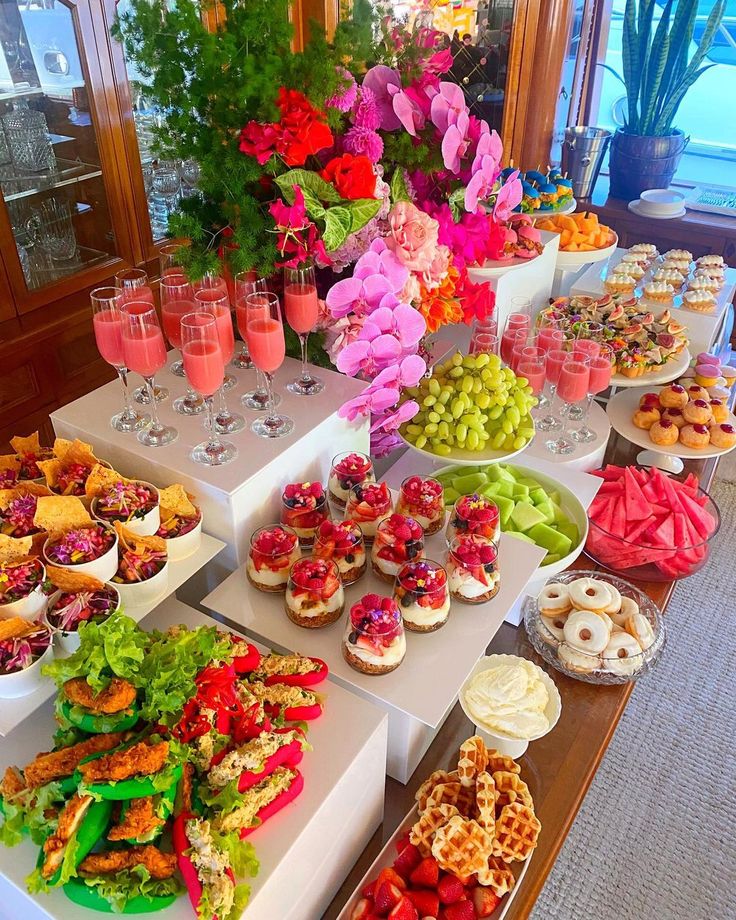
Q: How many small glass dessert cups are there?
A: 12